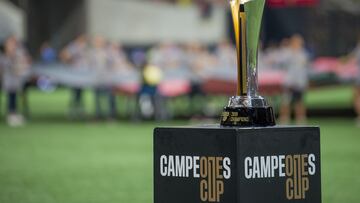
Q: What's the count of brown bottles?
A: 0